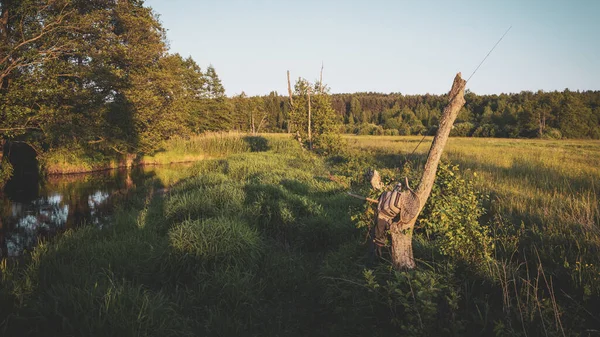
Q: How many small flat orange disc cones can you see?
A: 0